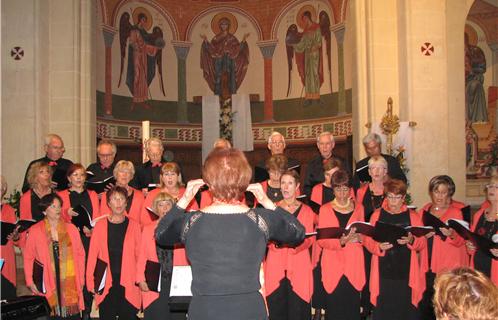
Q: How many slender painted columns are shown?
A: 4